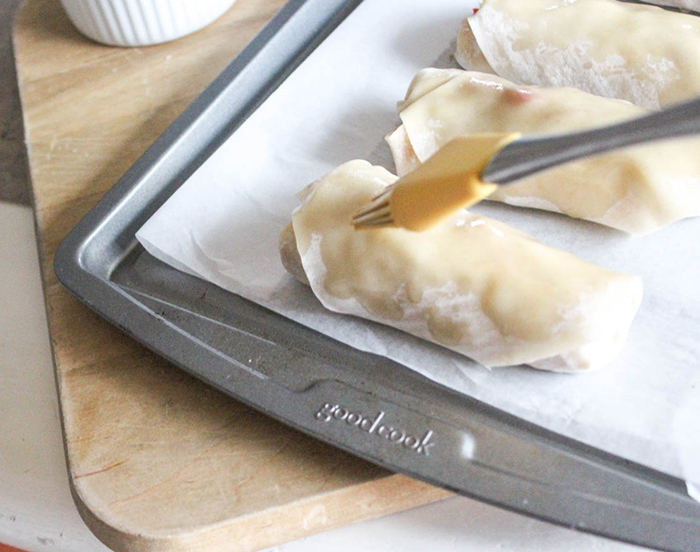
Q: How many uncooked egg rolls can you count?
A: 3